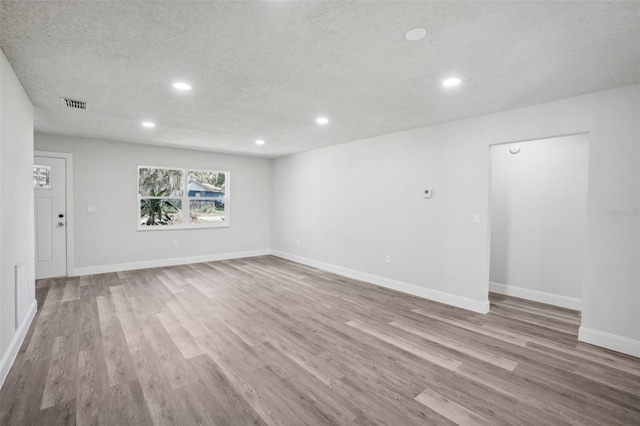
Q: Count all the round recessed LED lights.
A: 5